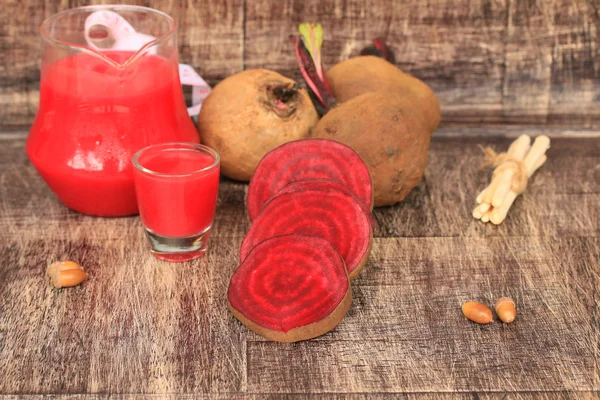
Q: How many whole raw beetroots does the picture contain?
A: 3